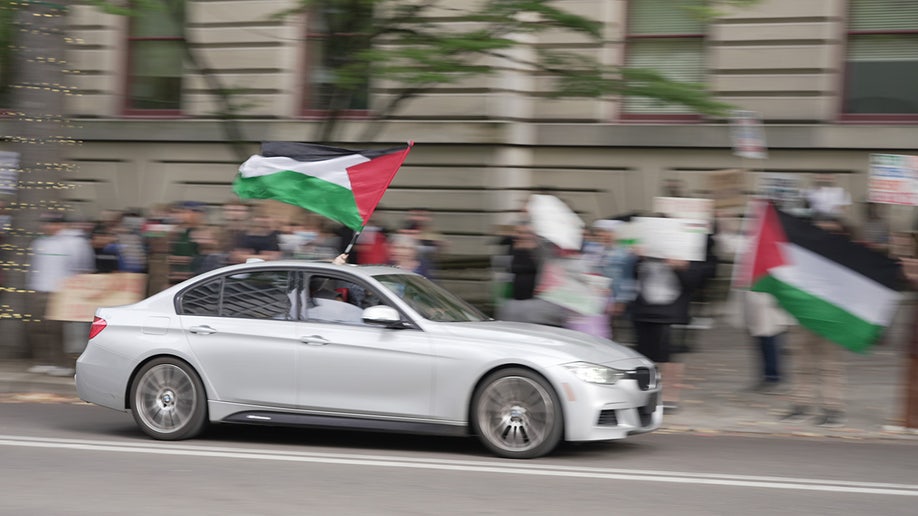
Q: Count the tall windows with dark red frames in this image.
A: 4